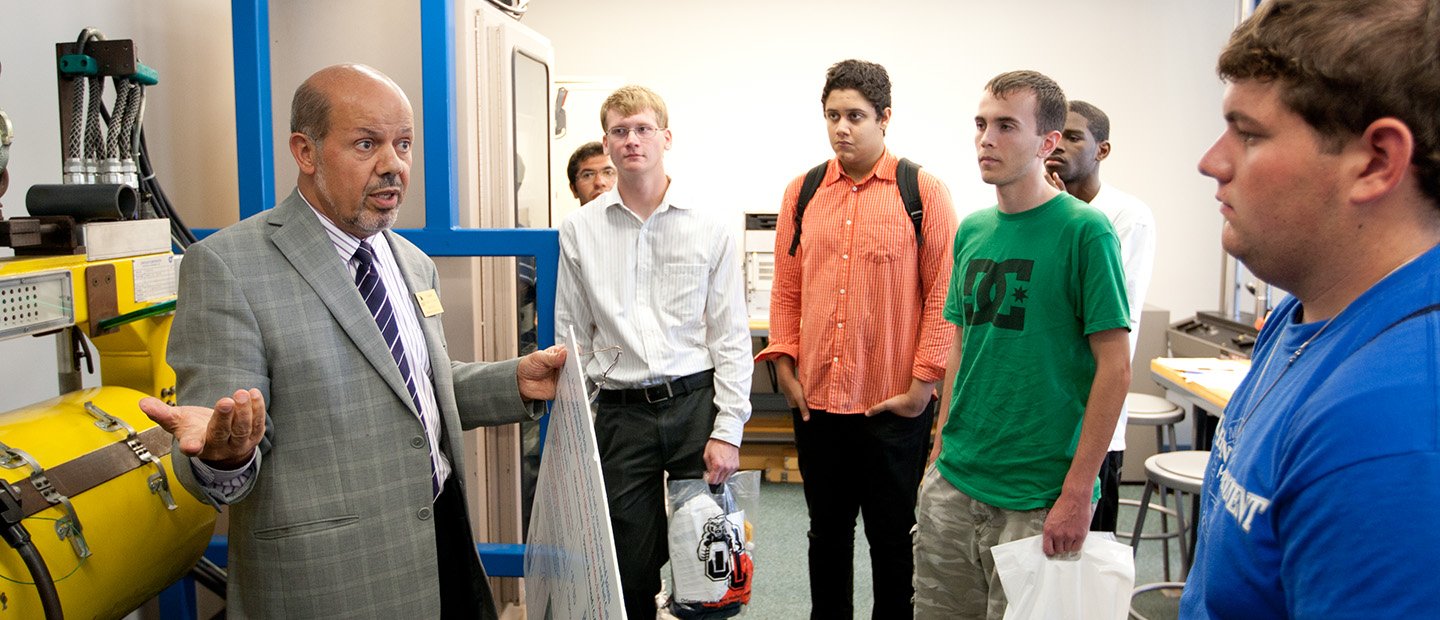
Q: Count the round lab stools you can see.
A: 2